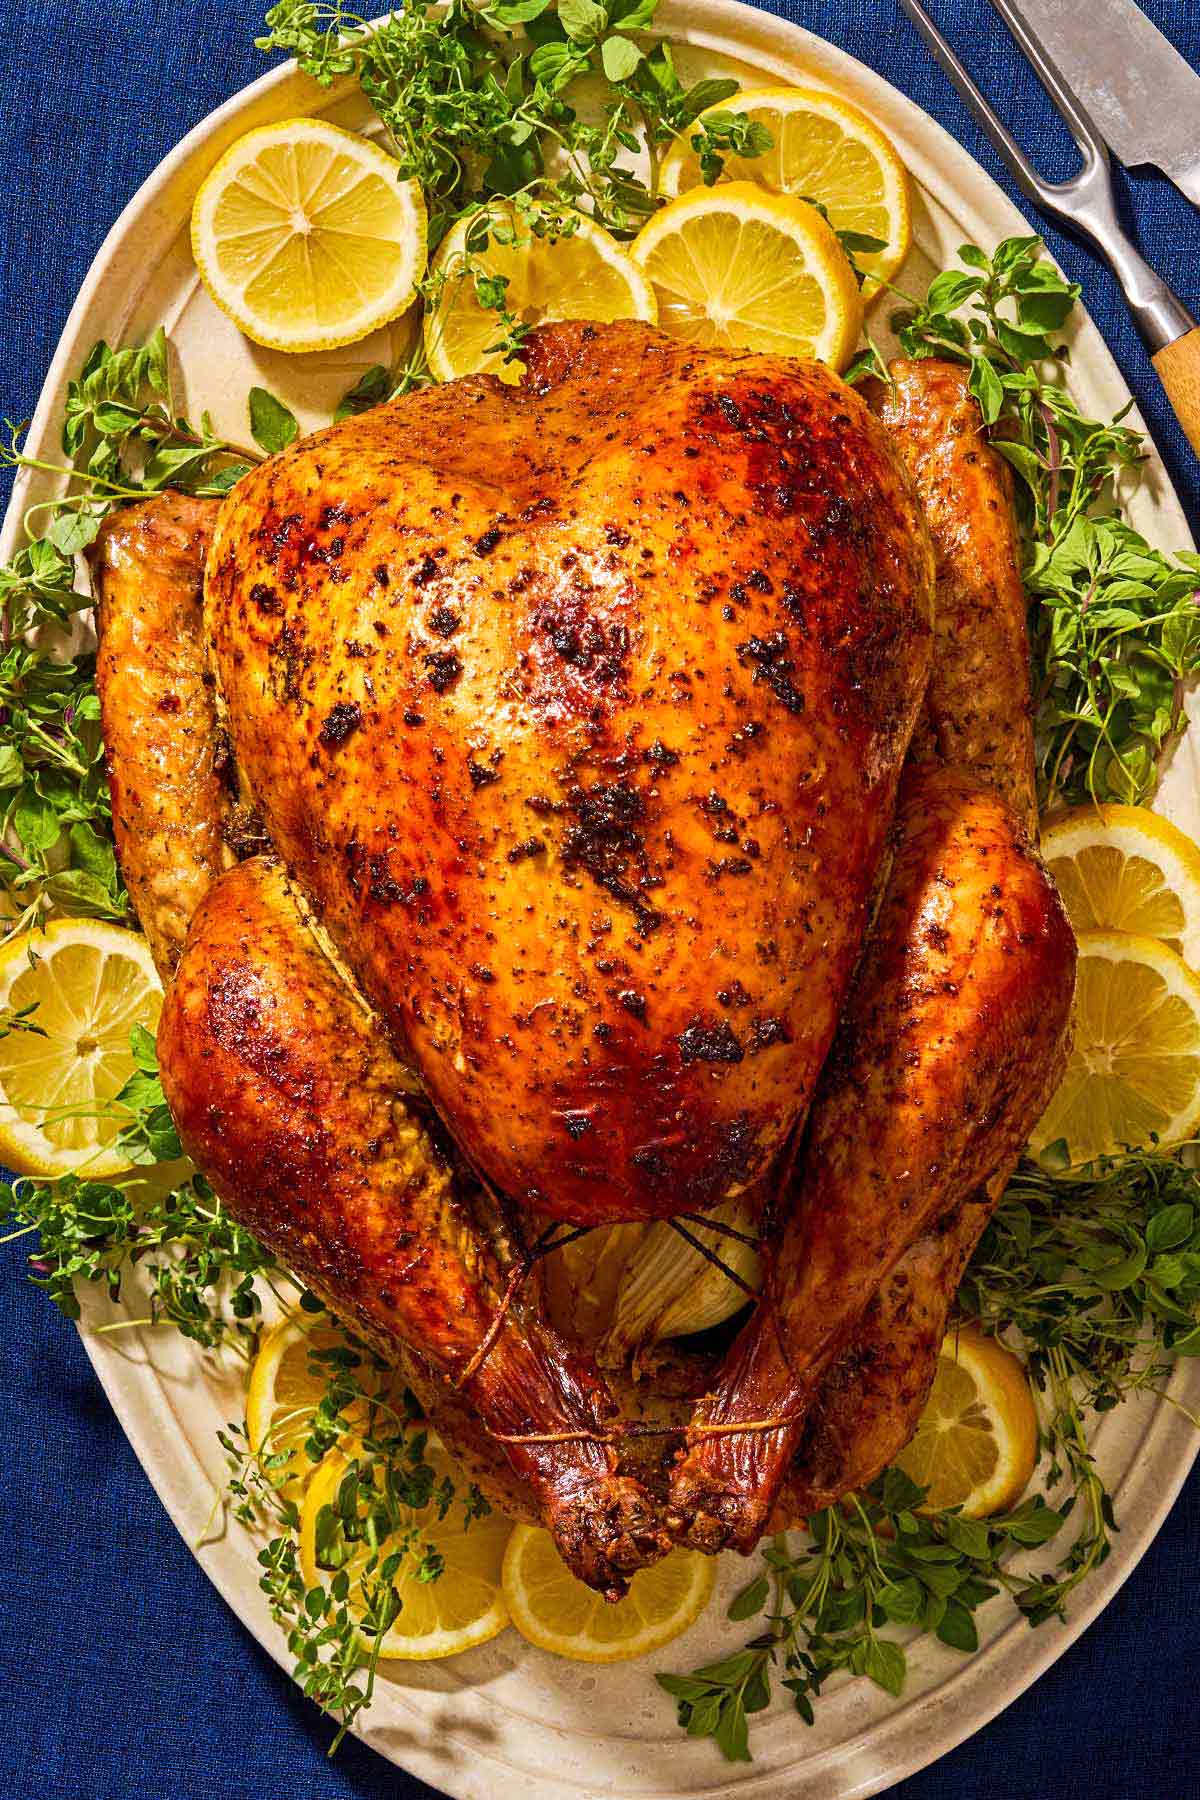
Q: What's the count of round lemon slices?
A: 11